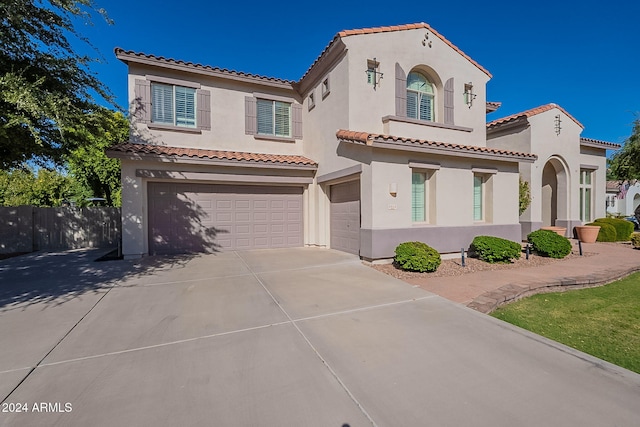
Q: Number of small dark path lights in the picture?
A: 3